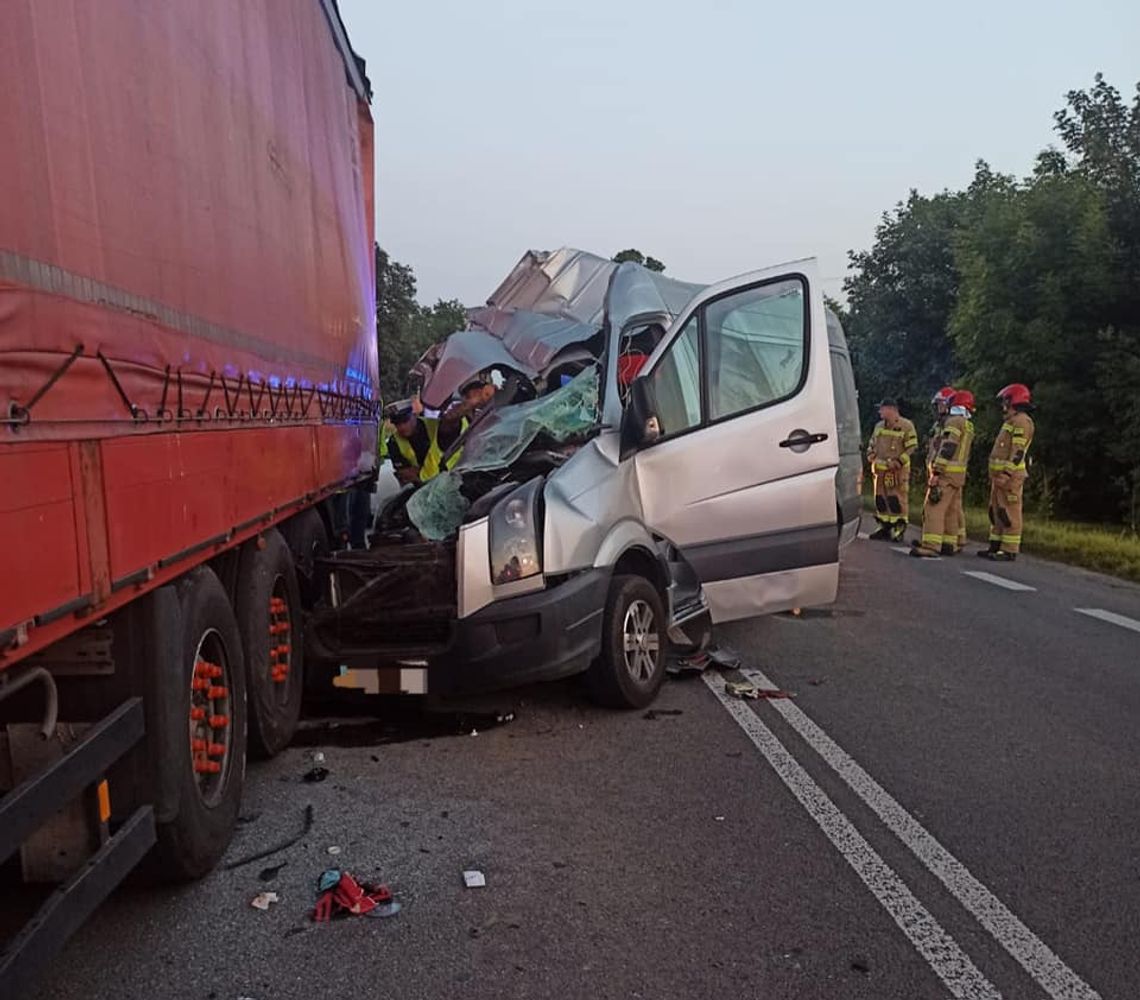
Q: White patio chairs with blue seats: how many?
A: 0